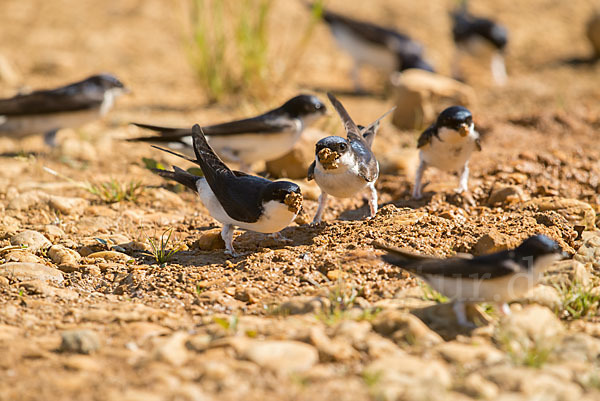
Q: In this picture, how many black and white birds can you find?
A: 8